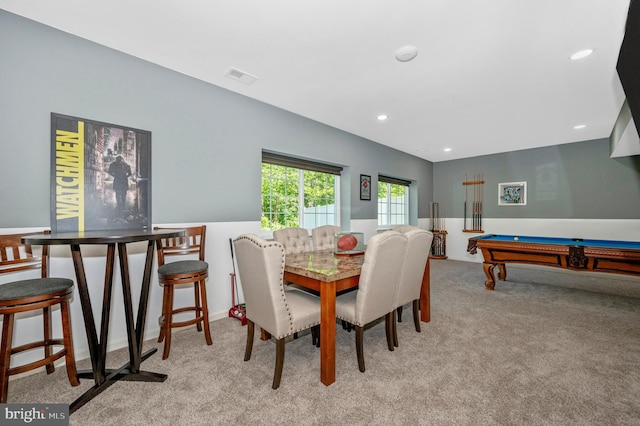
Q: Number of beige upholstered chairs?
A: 6